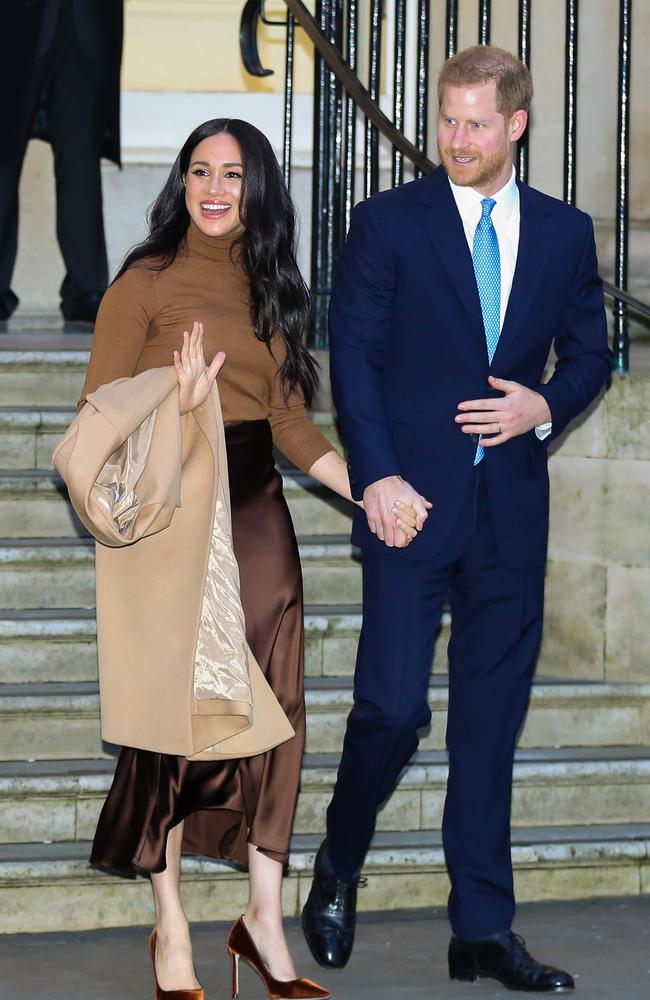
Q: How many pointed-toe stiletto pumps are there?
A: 2